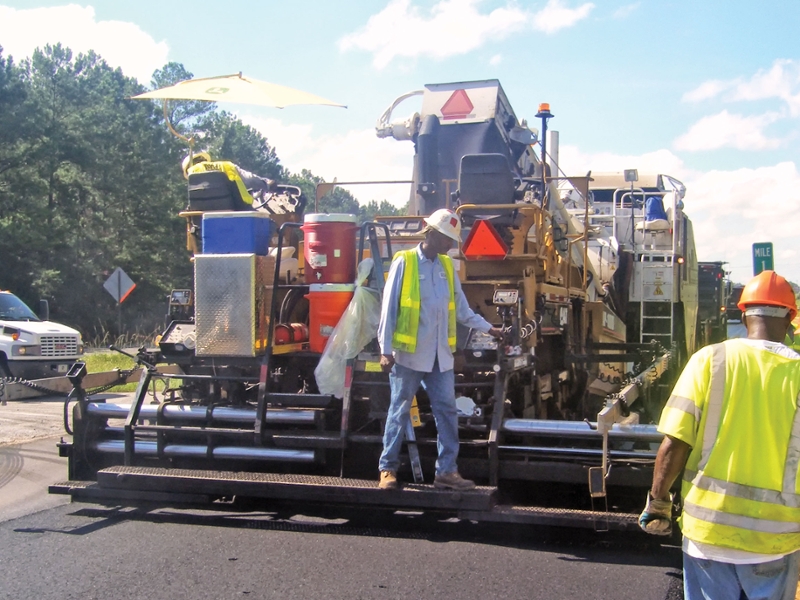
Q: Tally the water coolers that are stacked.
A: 2